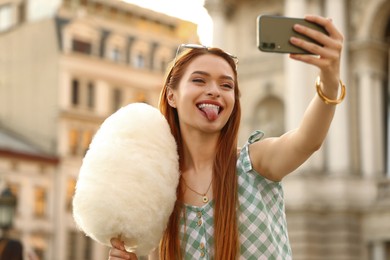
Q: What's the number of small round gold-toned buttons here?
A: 4